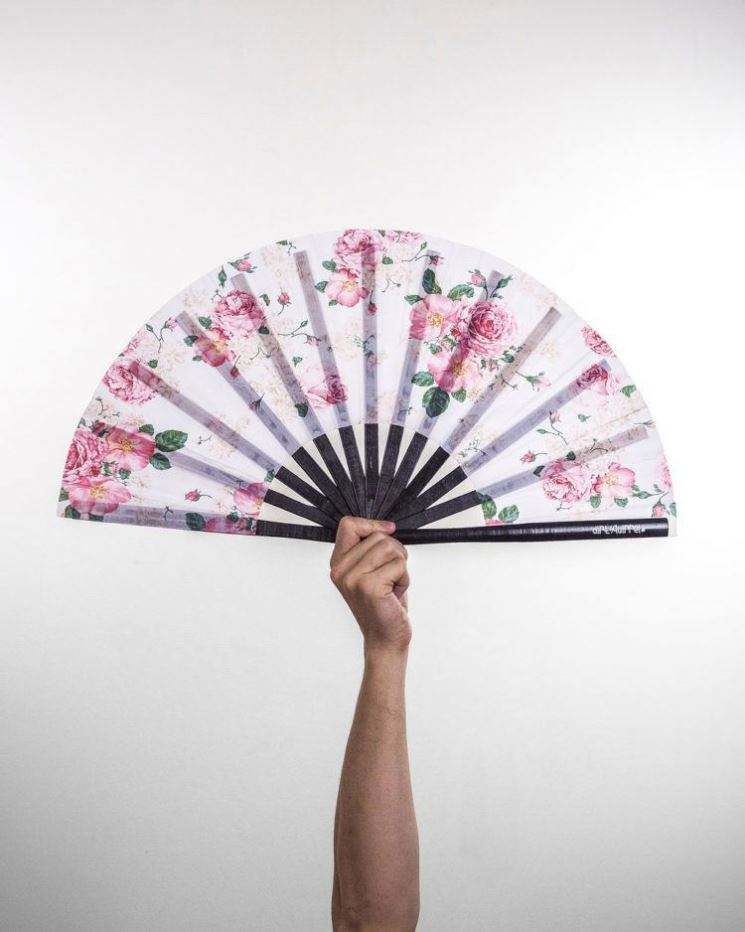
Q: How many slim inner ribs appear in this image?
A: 11